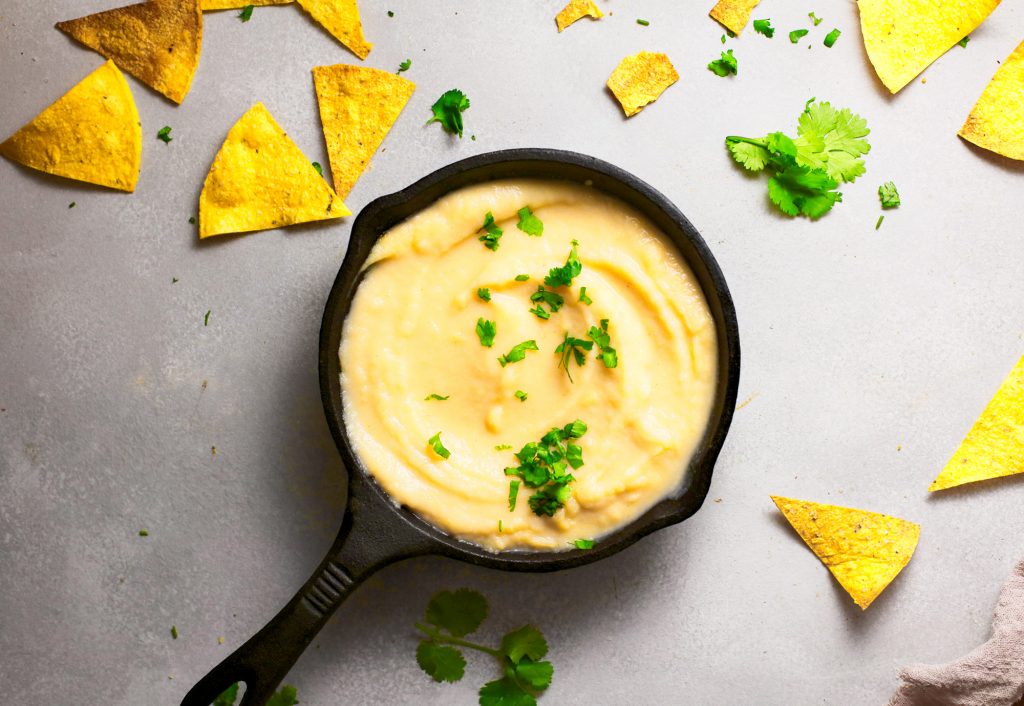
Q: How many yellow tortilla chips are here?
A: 13